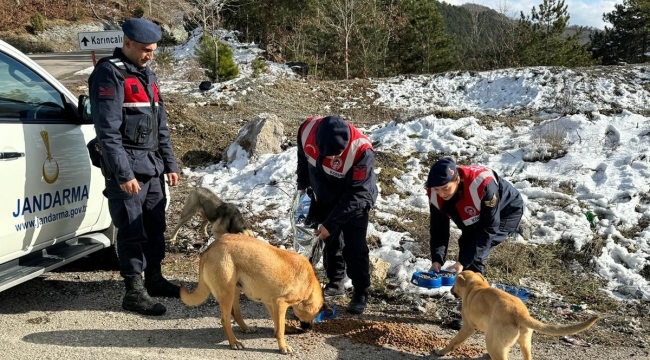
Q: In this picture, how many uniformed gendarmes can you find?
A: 3